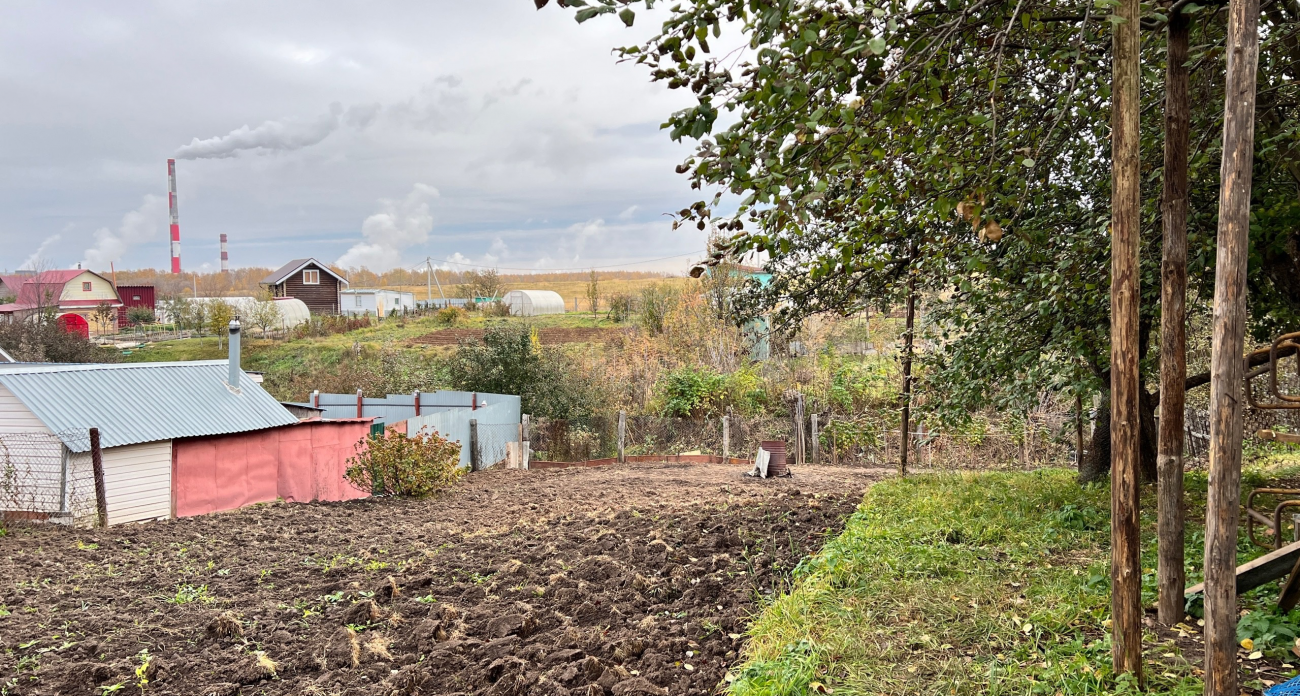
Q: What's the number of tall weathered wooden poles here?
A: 3